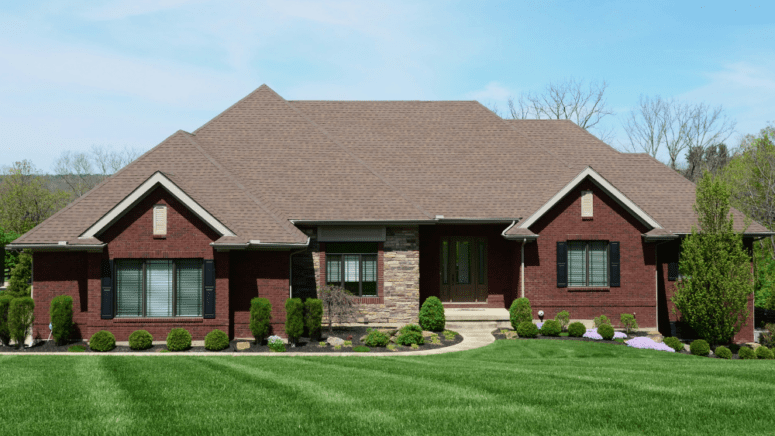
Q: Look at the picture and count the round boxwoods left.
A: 4